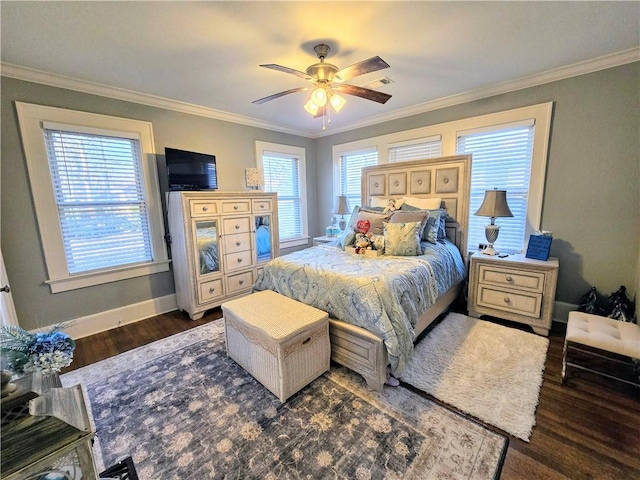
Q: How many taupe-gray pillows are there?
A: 2